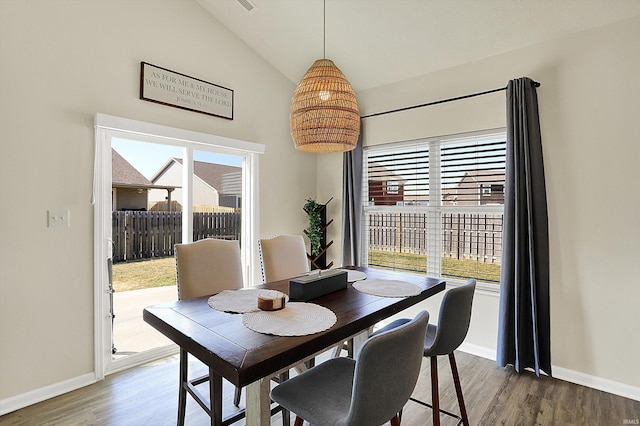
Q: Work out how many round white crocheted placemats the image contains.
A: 4